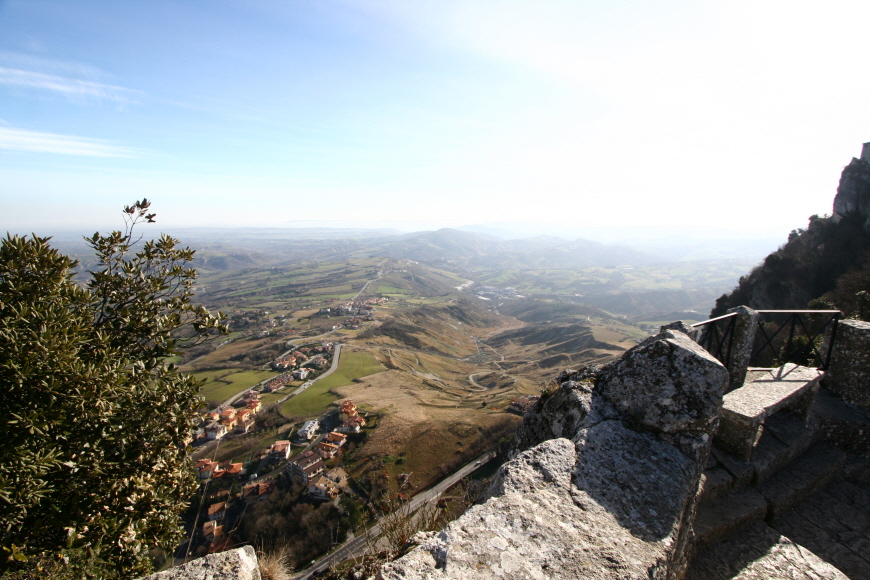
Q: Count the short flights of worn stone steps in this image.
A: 1